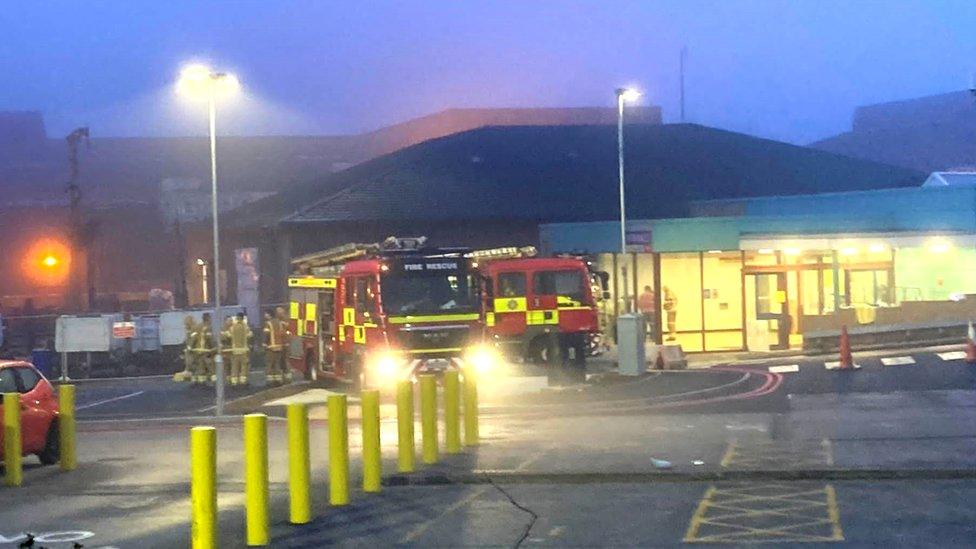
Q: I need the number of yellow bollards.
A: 11